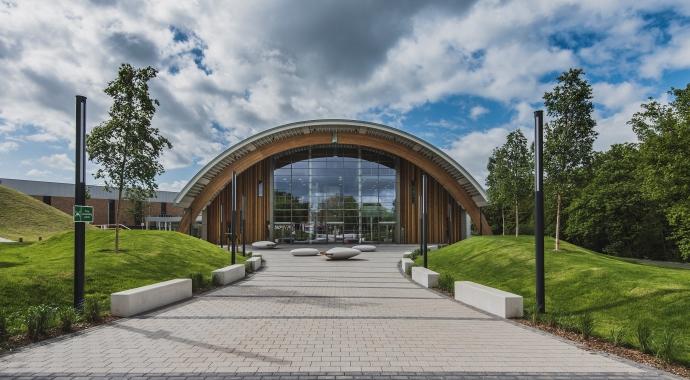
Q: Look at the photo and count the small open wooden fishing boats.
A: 0